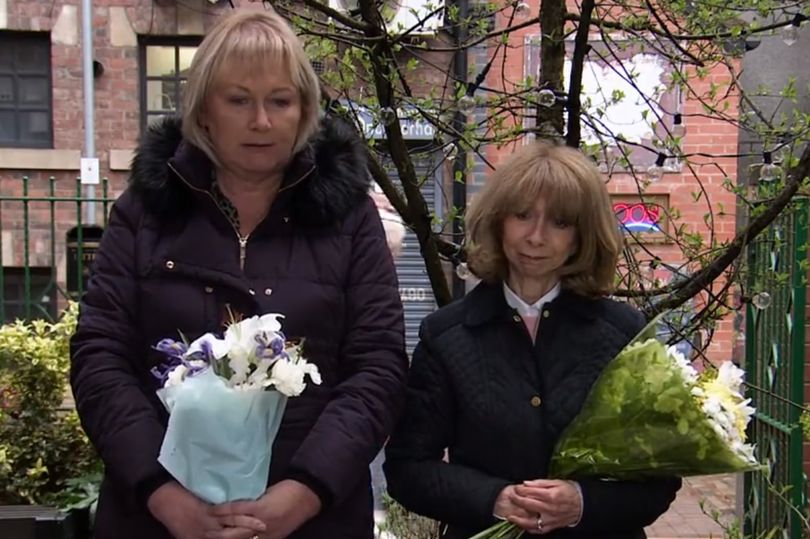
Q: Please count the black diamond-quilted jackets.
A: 1